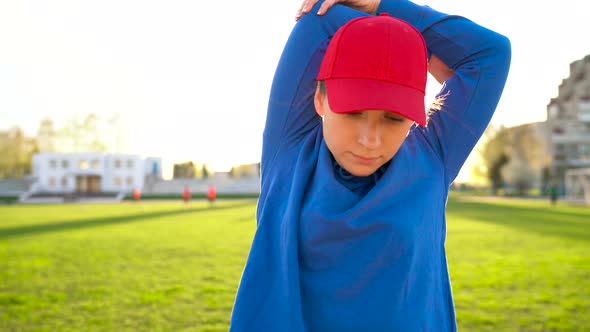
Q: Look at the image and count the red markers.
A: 3